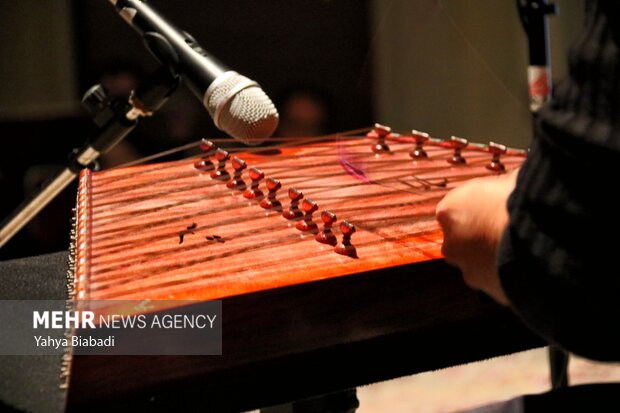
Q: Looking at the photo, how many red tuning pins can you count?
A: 13